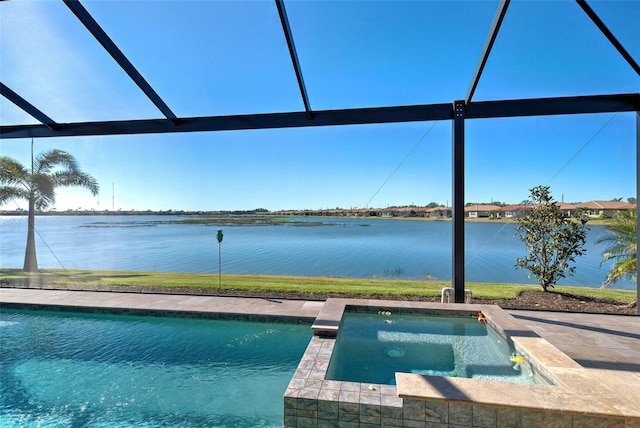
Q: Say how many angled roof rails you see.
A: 5